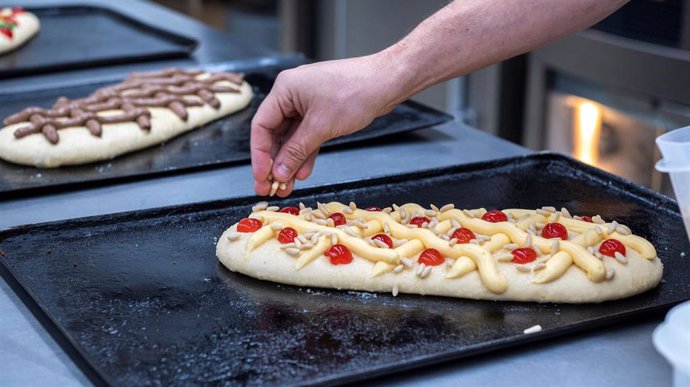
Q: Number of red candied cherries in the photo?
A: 15